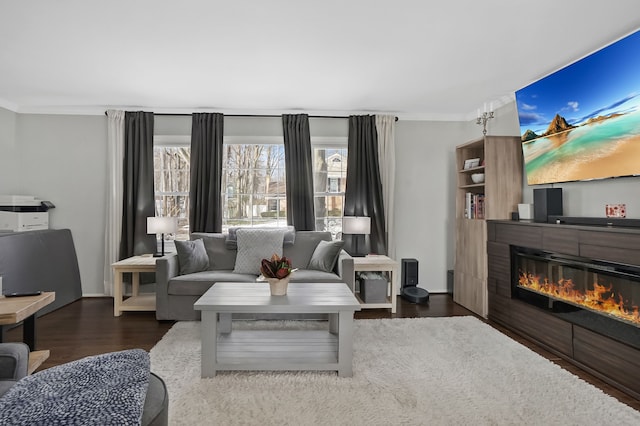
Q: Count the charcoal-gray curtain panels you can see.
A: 4